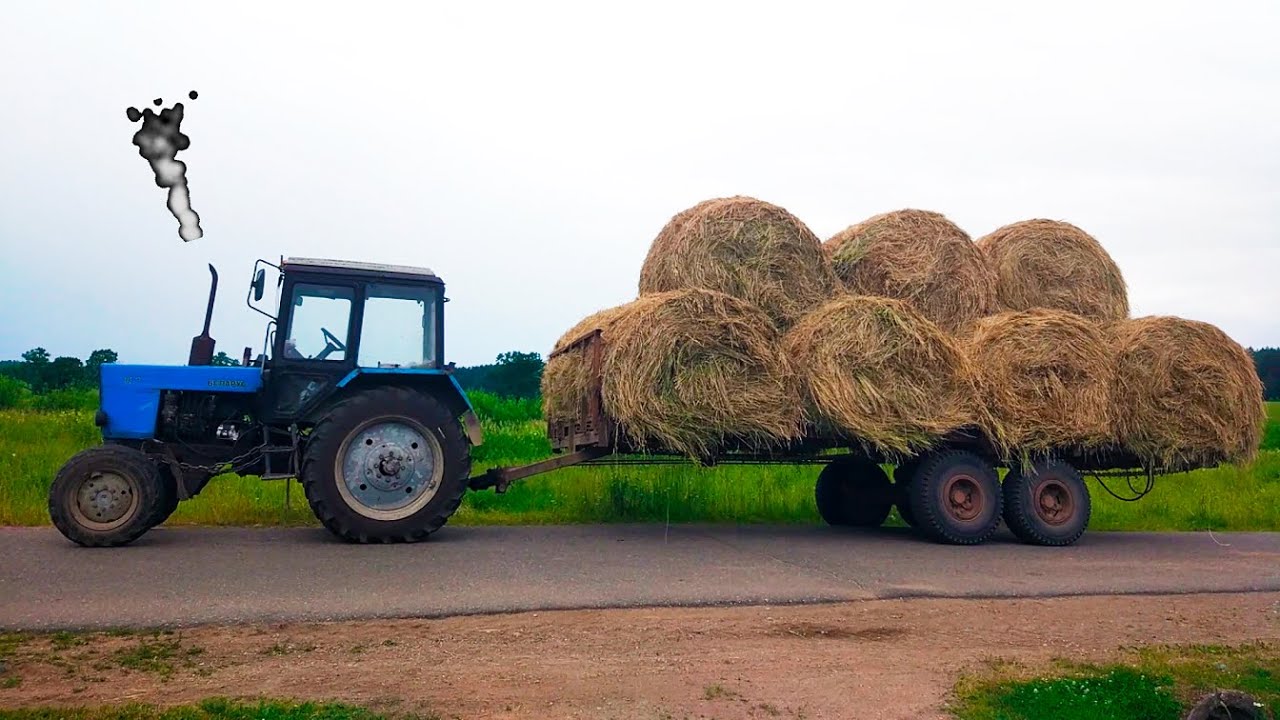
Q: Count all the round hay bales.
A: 7